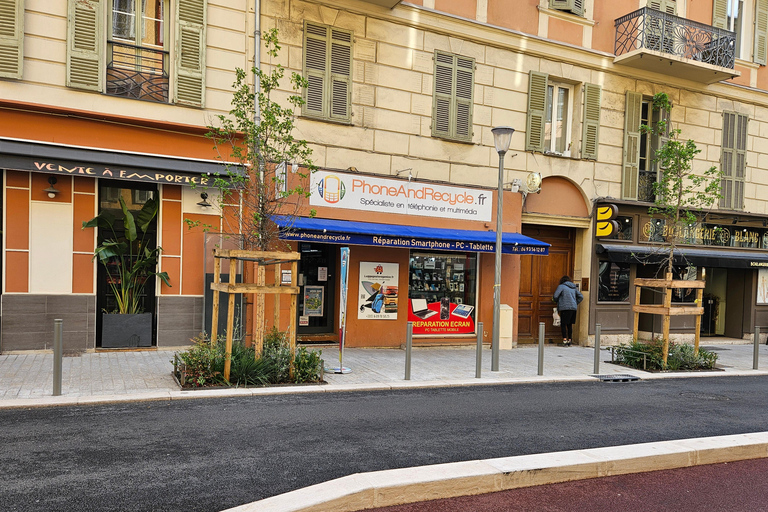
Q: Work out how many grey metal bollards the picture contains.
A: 6